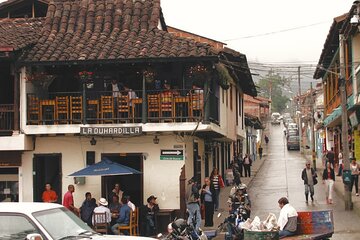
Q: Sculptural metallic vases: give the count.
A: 0